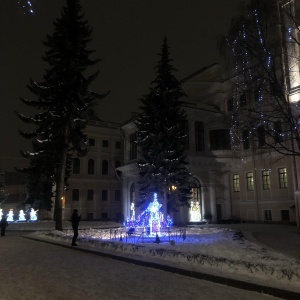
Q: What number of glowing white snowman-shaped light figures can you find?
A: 4